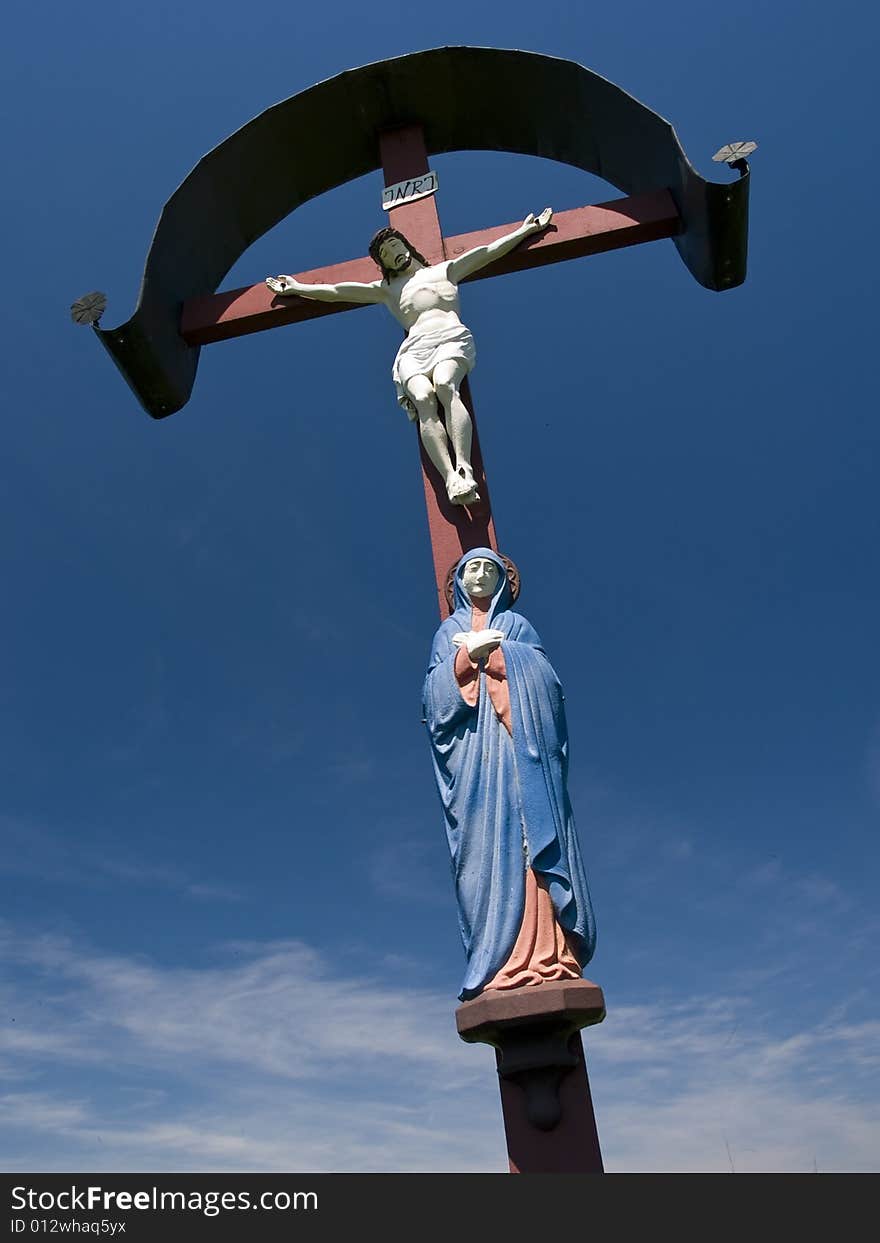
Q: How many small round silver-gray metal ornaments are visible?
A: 2